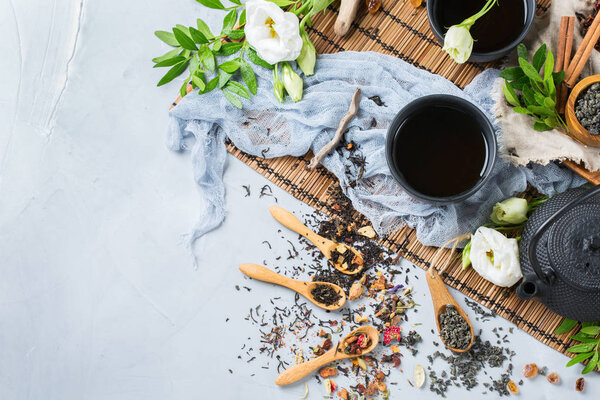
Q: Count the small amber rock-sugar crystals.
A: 6